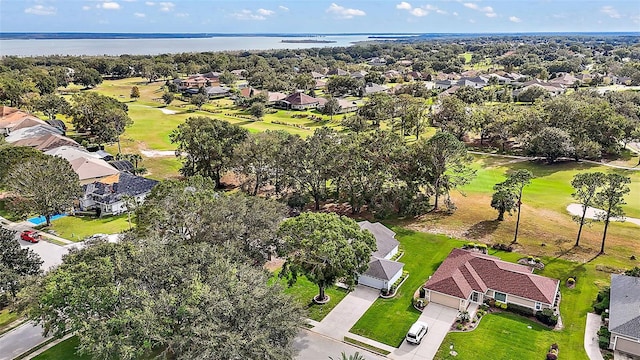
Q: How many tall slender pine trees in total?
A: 3